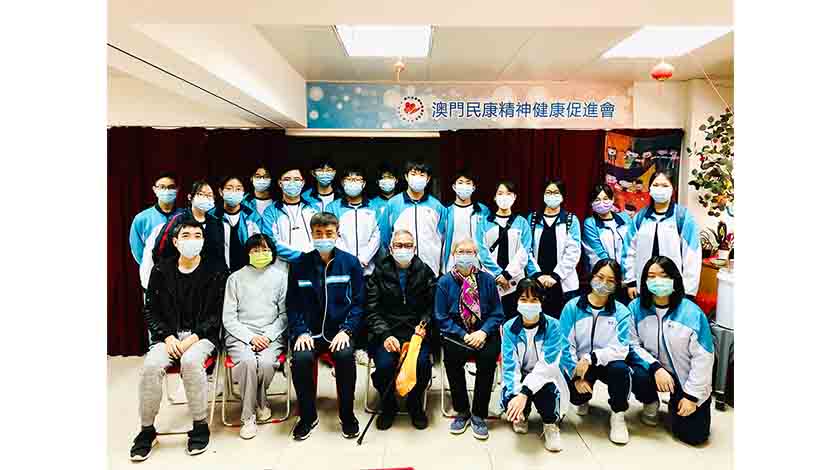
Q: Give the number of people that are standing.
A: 14